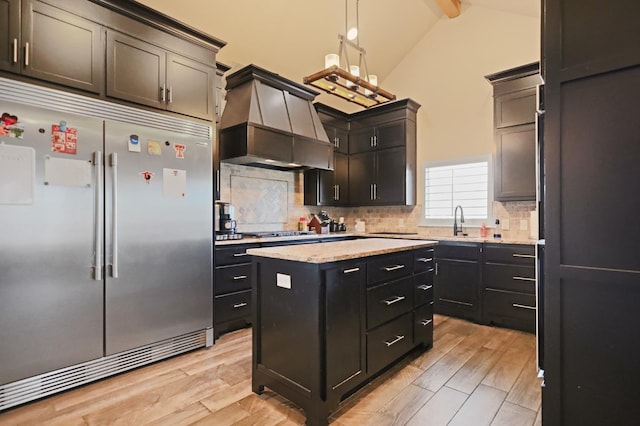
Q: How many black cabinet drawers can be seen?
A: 12